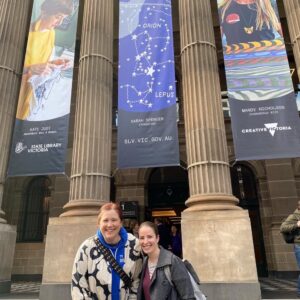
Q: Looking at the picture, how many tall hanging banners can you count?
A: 3